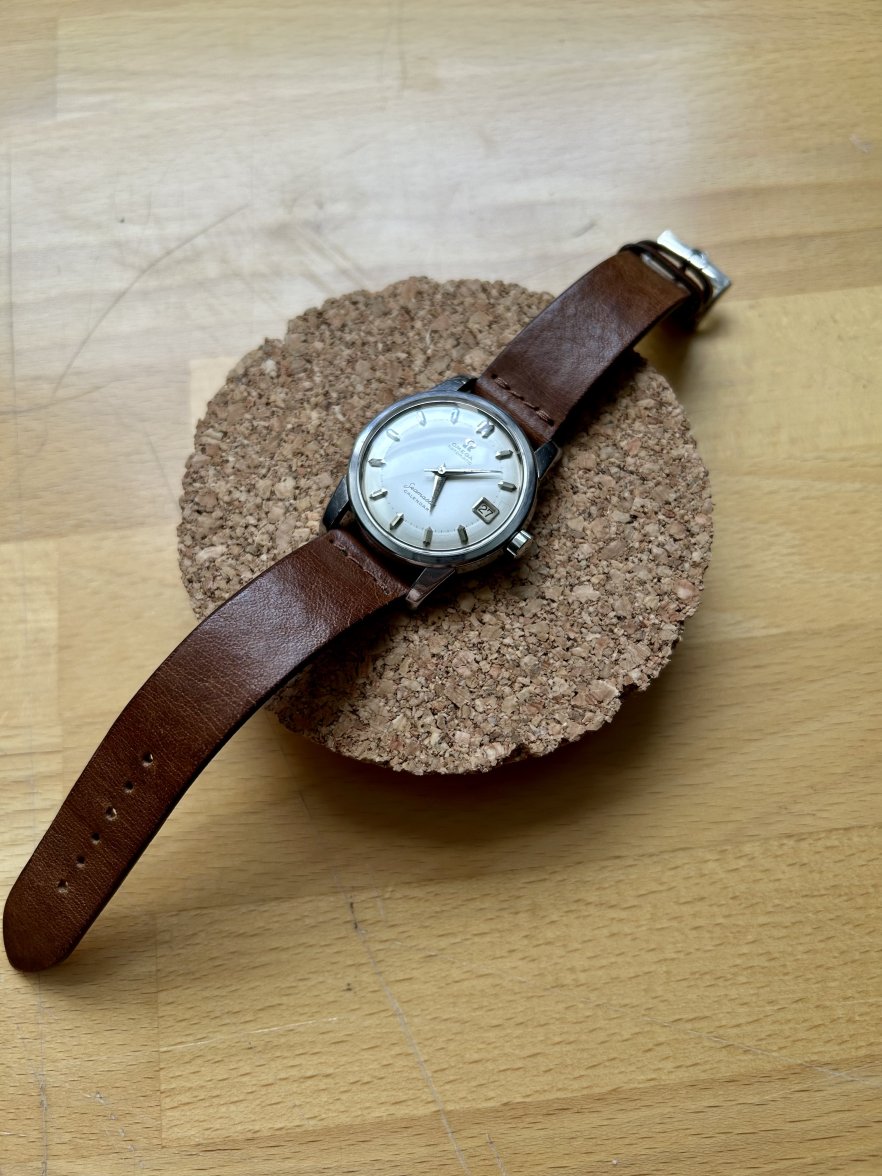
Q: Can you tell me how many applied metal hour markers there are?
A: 11